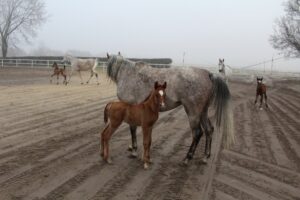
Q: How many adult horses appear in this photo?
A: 3